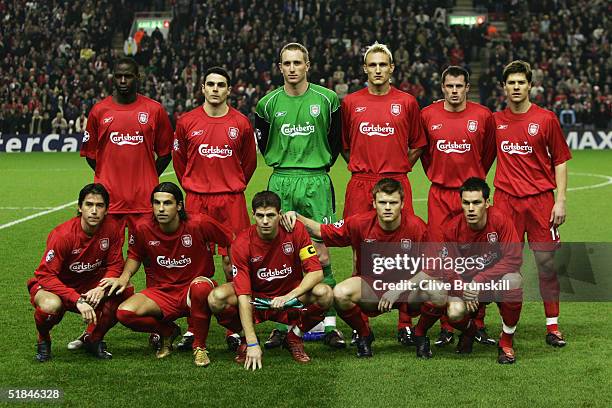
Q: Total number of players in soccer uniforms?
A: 11